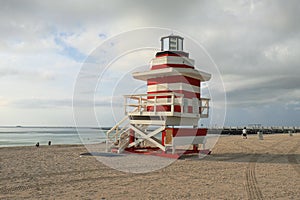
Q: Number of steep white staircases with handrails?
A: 1